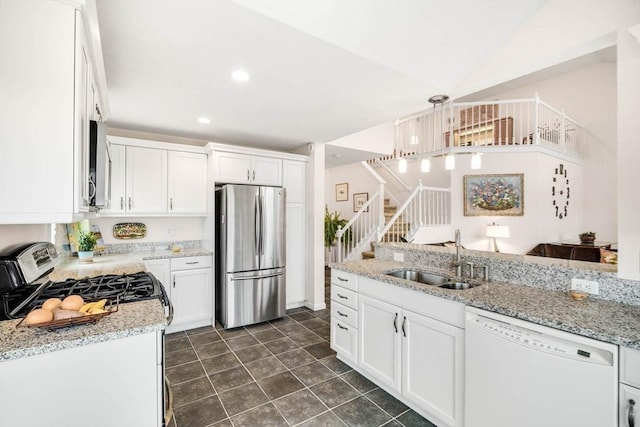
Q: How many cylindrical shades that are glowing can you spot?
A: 4